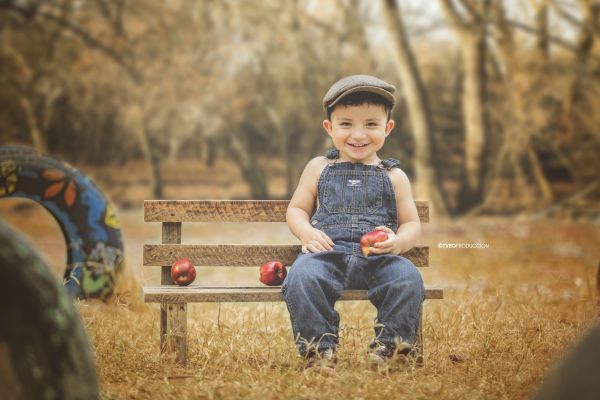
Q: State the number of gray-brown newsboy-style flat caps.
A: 1